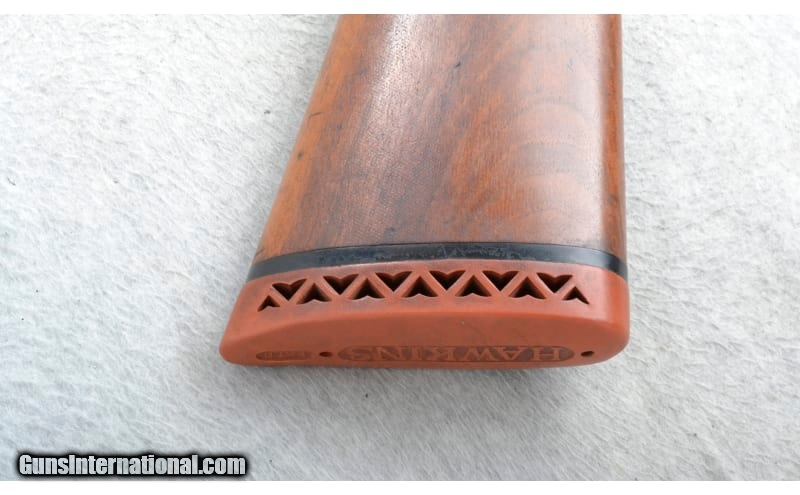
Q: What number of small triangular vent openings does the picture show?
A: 13